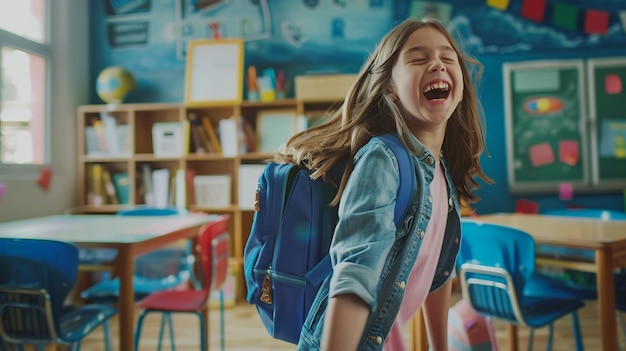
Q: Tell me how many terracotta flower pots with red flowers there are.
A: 0